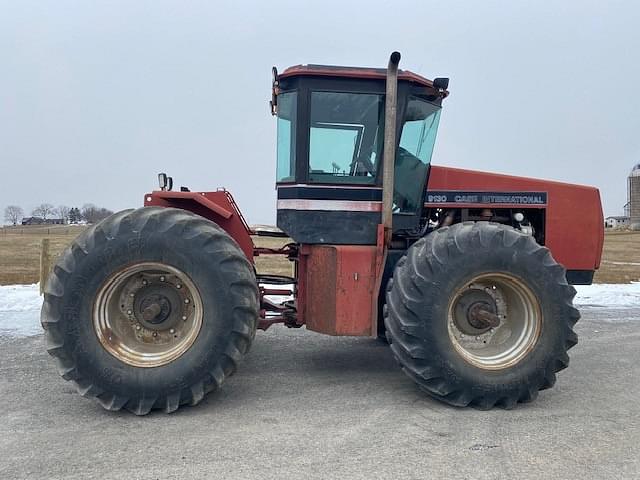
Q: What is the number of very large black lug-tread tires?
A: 2